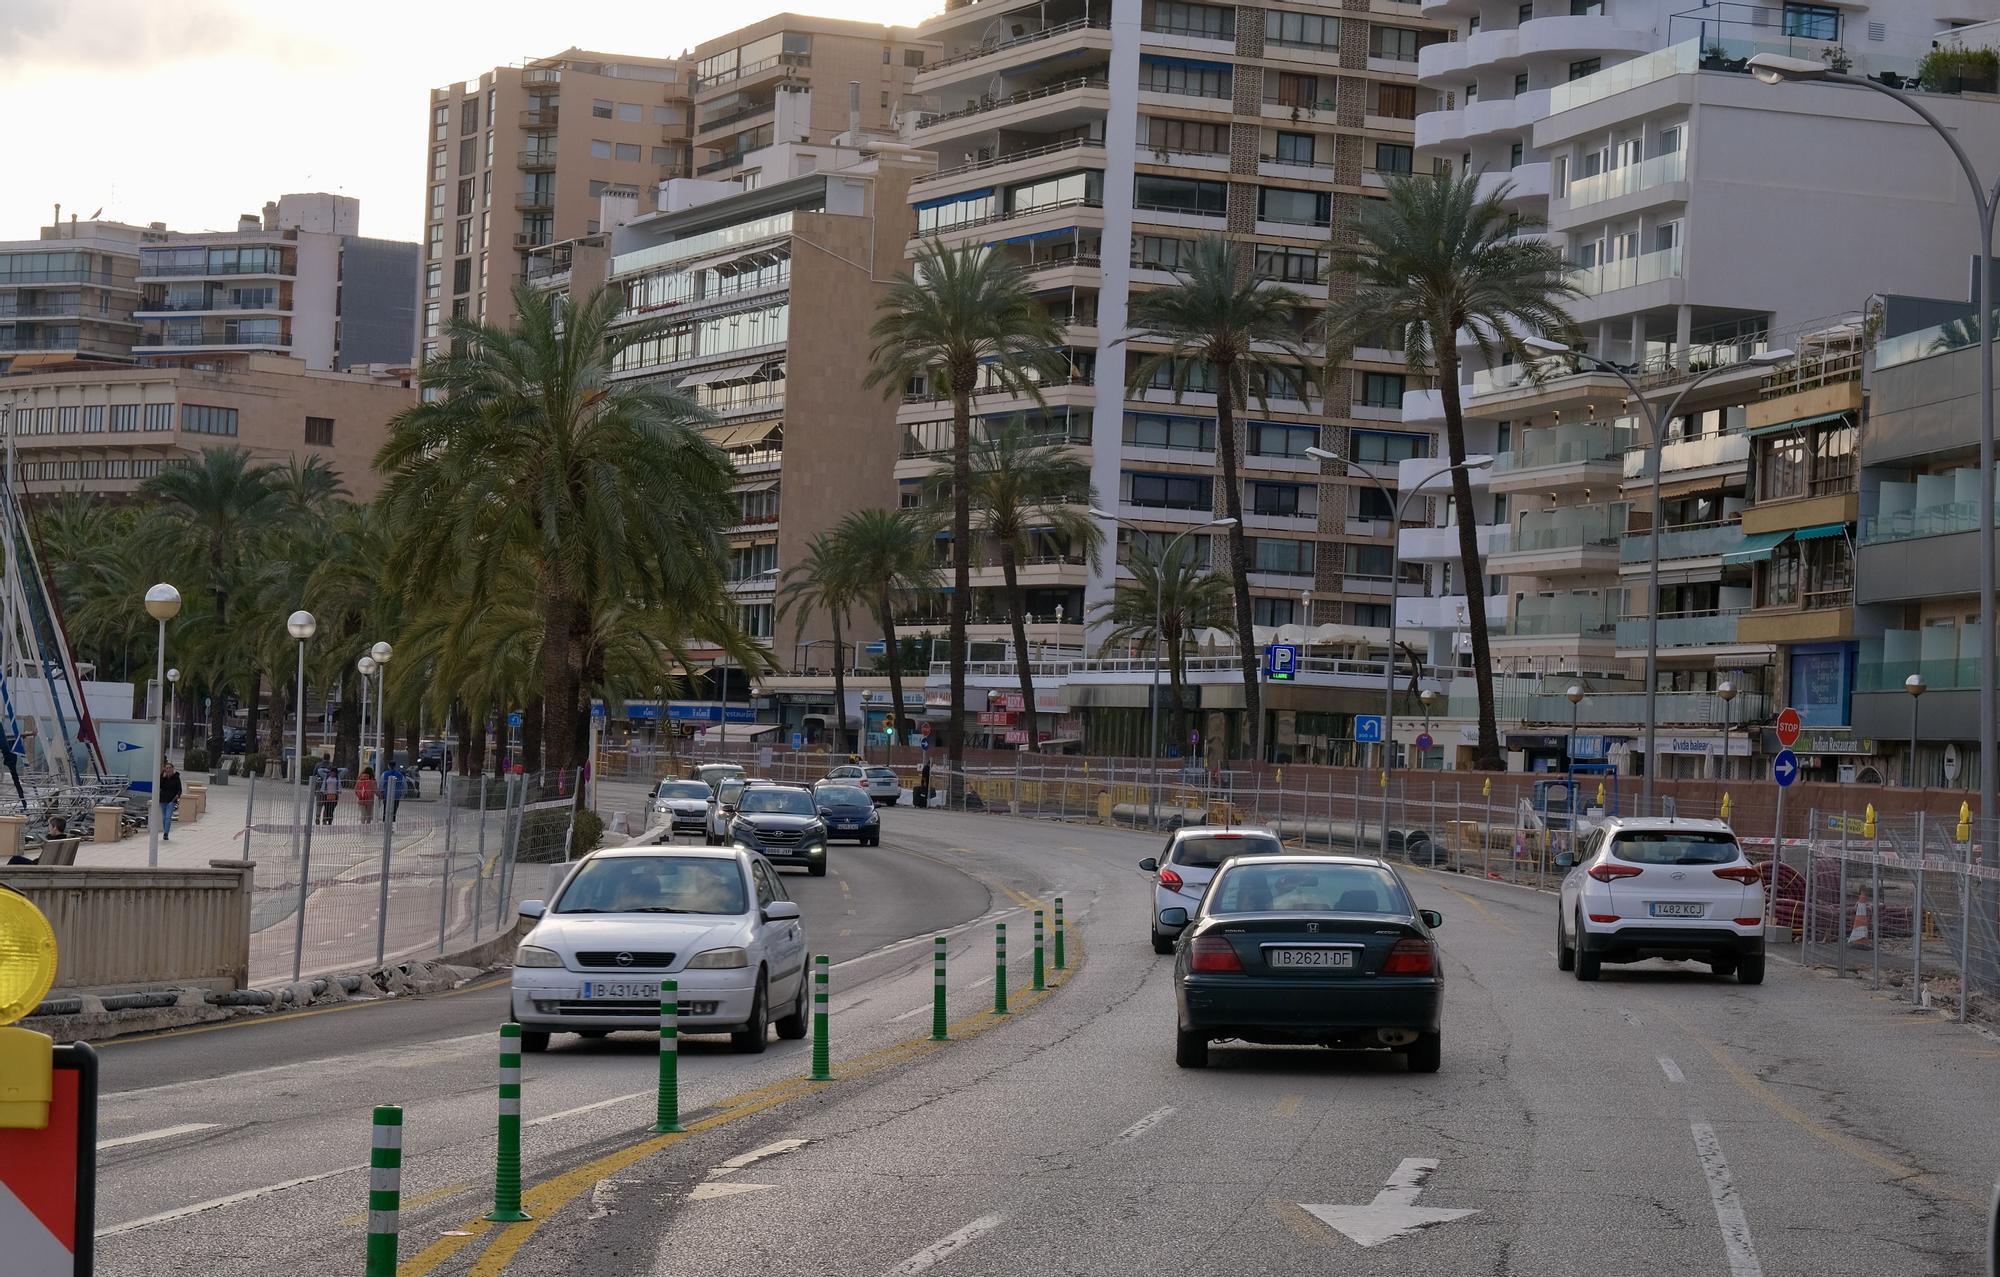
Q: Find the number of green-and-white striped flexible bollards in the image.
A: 8